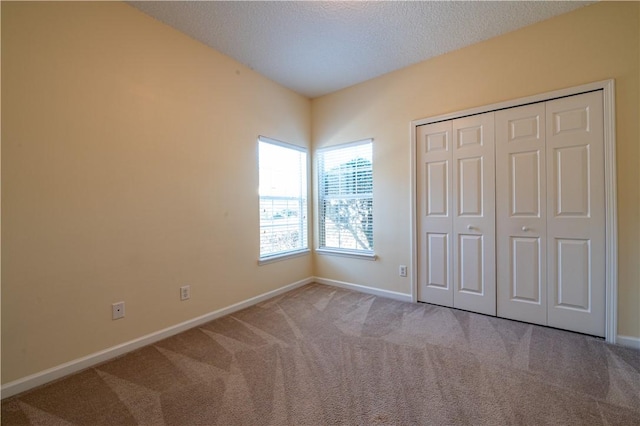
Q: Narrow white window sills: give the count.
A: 2